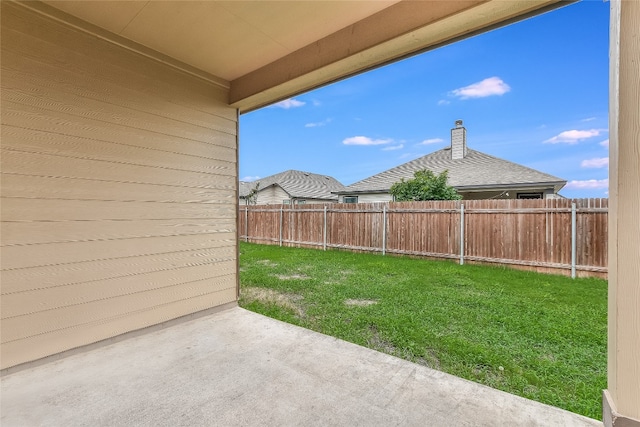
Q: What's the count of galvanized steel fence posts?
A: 6